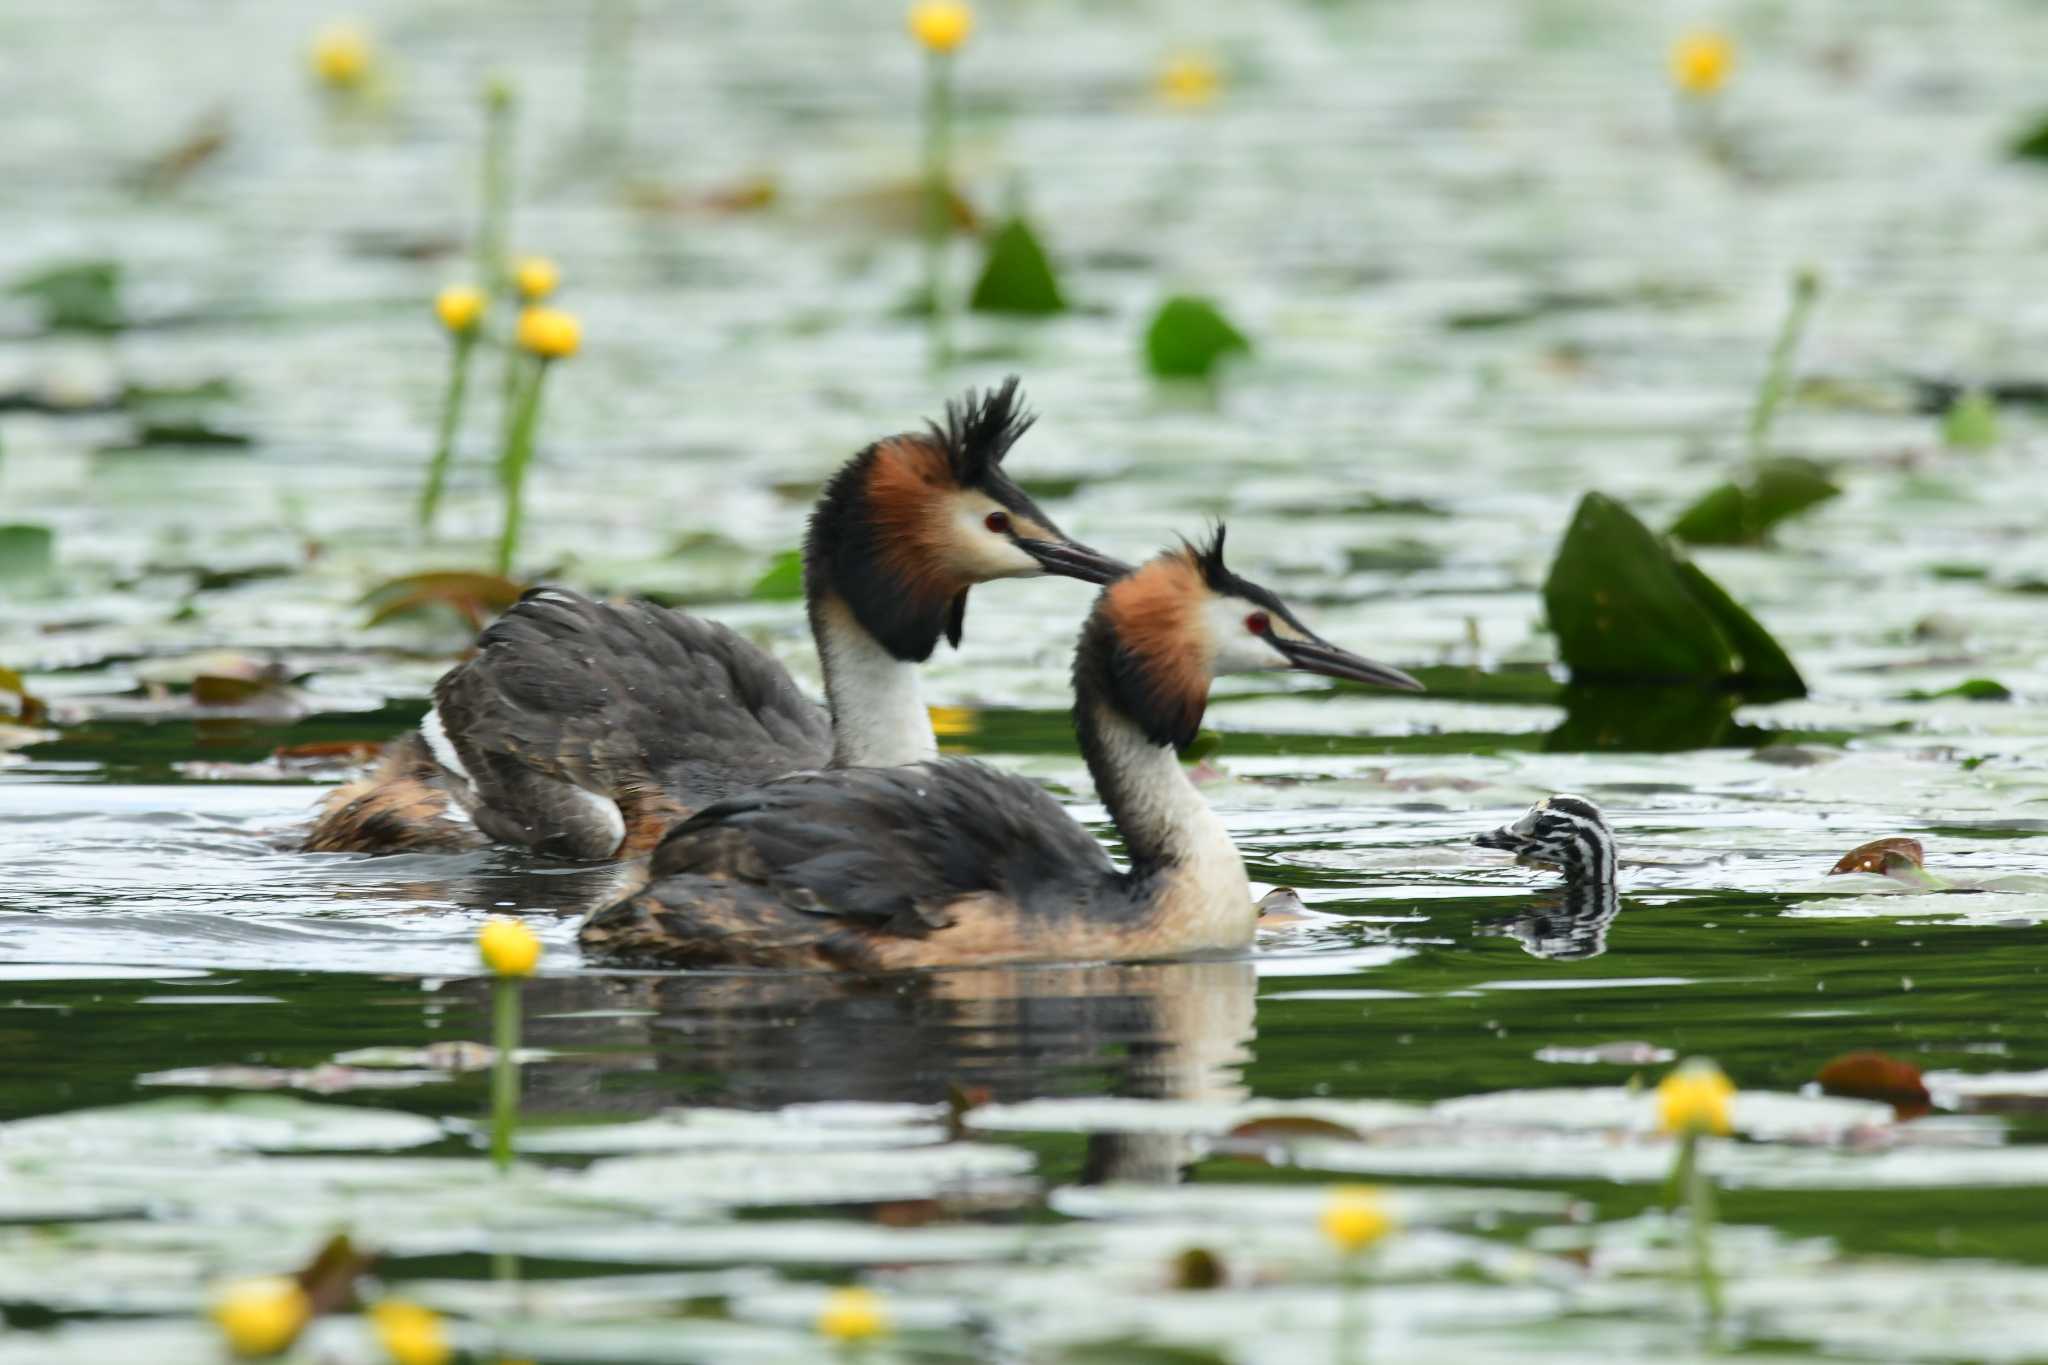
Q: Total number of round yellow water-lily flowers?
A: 13